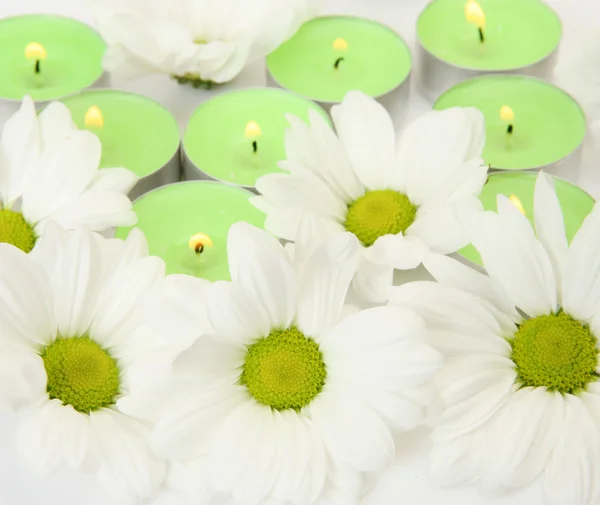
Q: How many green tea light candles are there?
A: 8